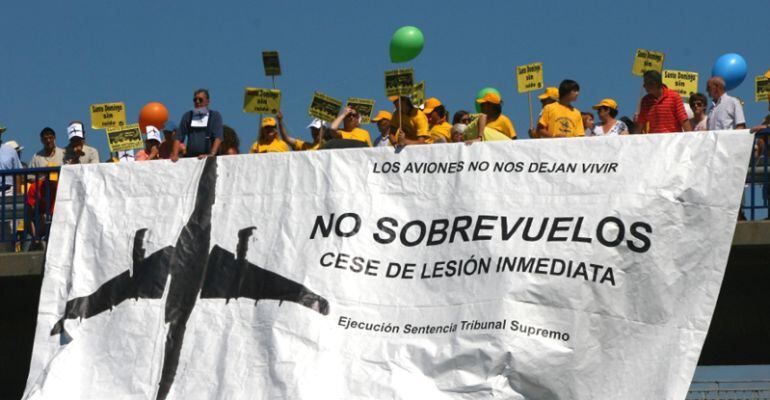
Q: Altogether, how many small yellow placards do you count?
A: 12